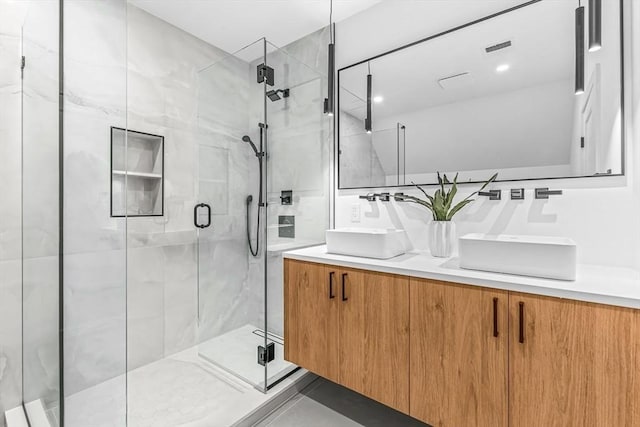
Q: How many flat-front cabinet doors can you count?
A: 4